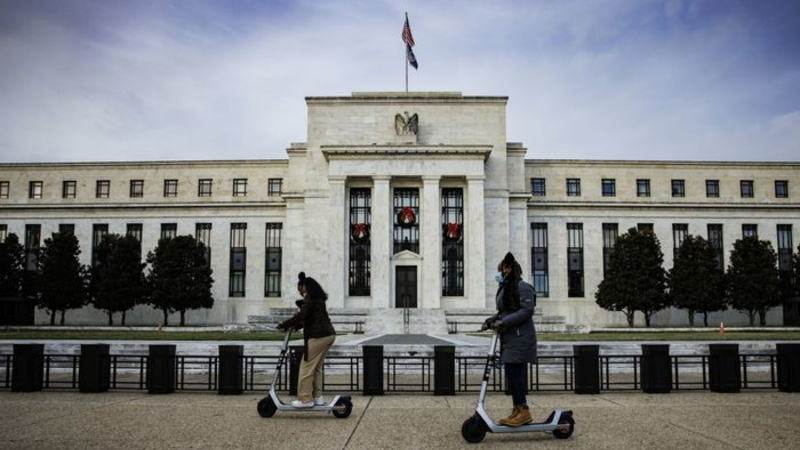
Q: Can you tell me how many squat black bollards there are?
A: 12